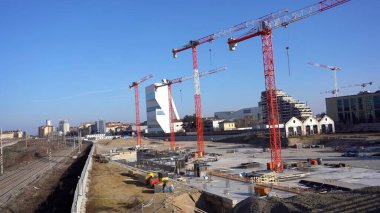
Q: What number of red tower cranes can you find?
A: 4